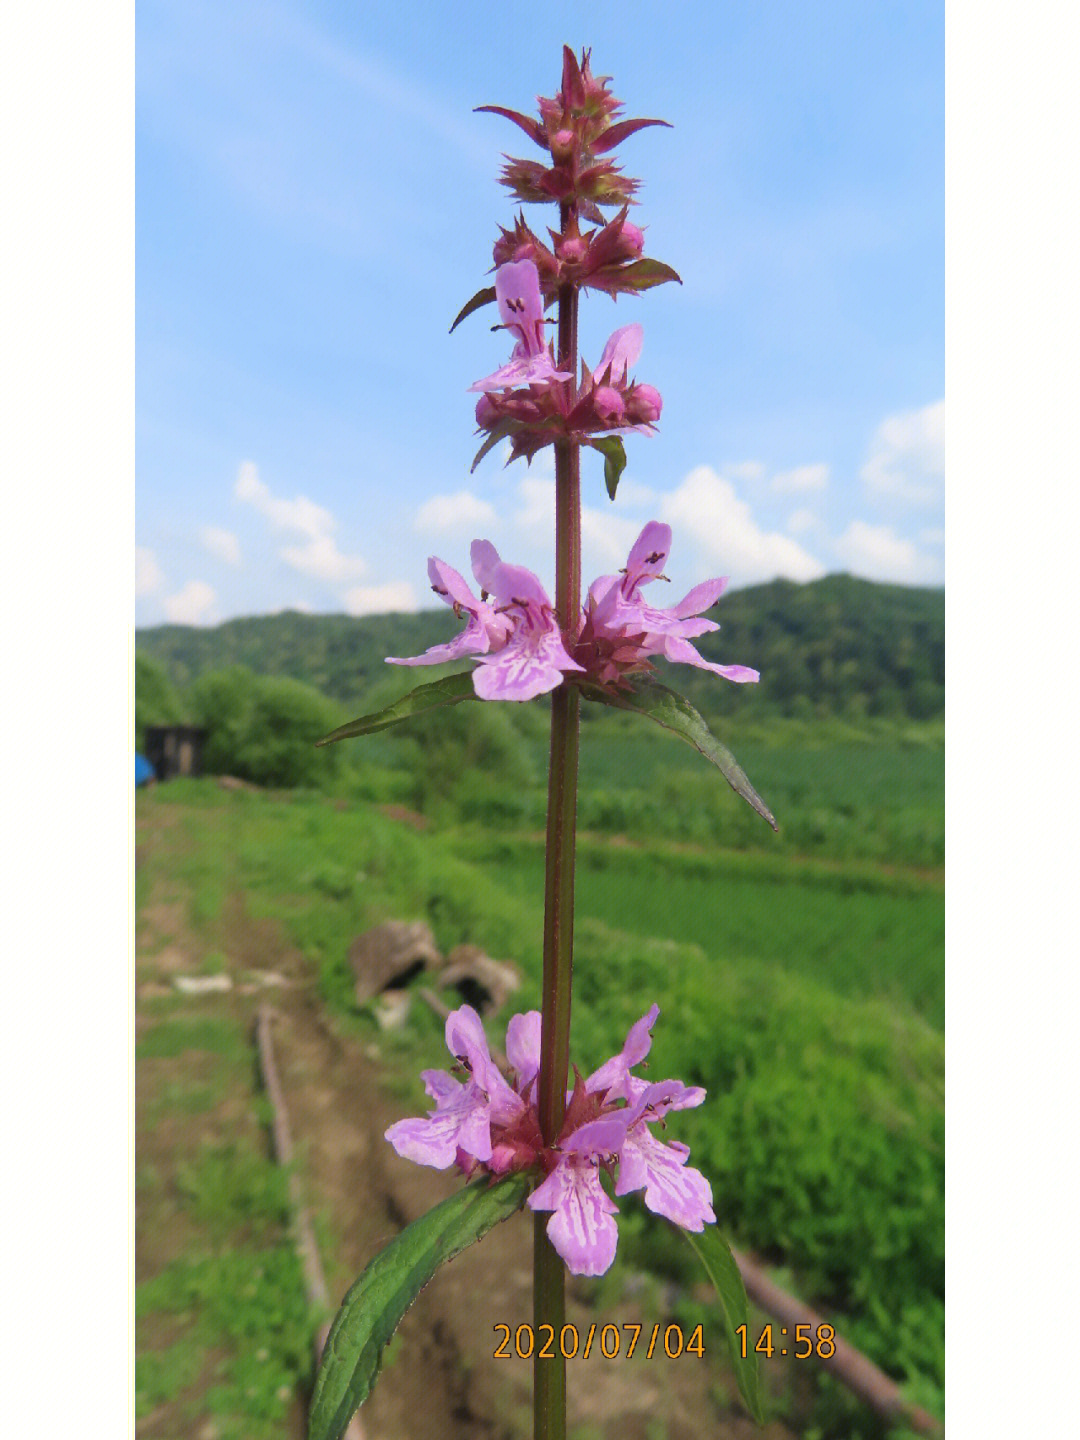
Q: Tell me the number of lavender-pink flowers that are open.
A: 12